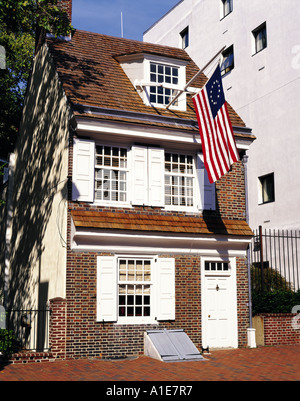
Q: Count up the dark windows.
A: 5